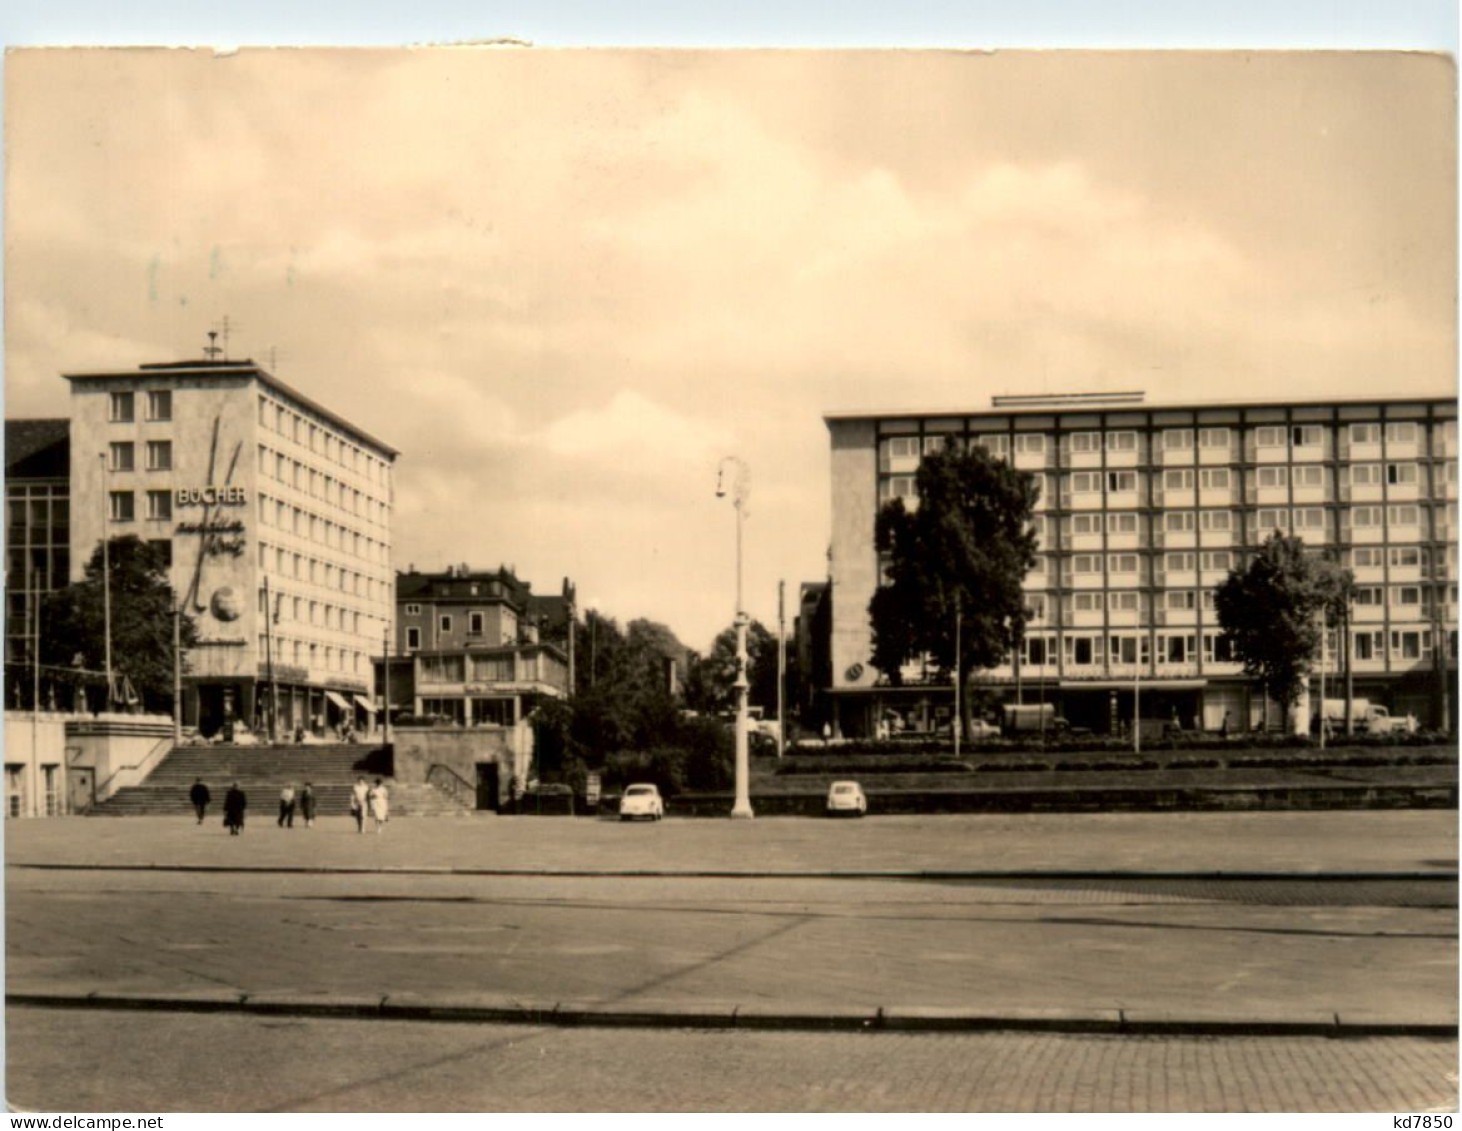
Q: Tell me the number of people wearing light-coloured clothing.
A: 3